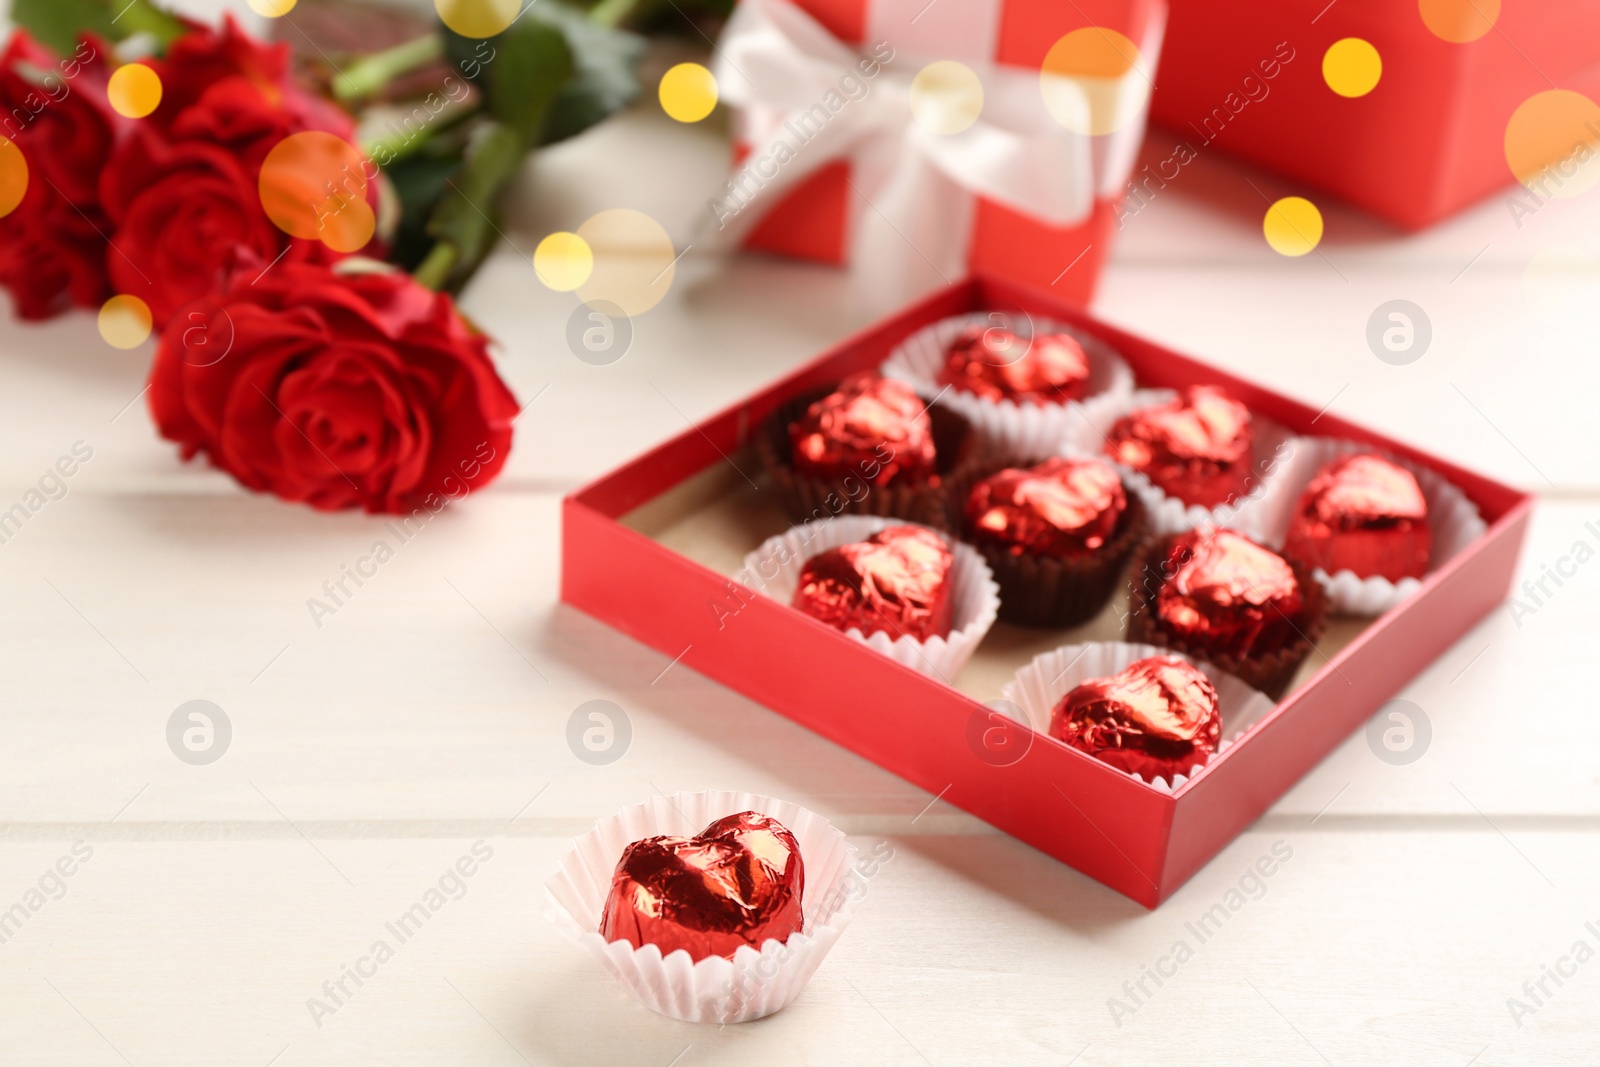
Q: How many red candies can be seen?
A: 9